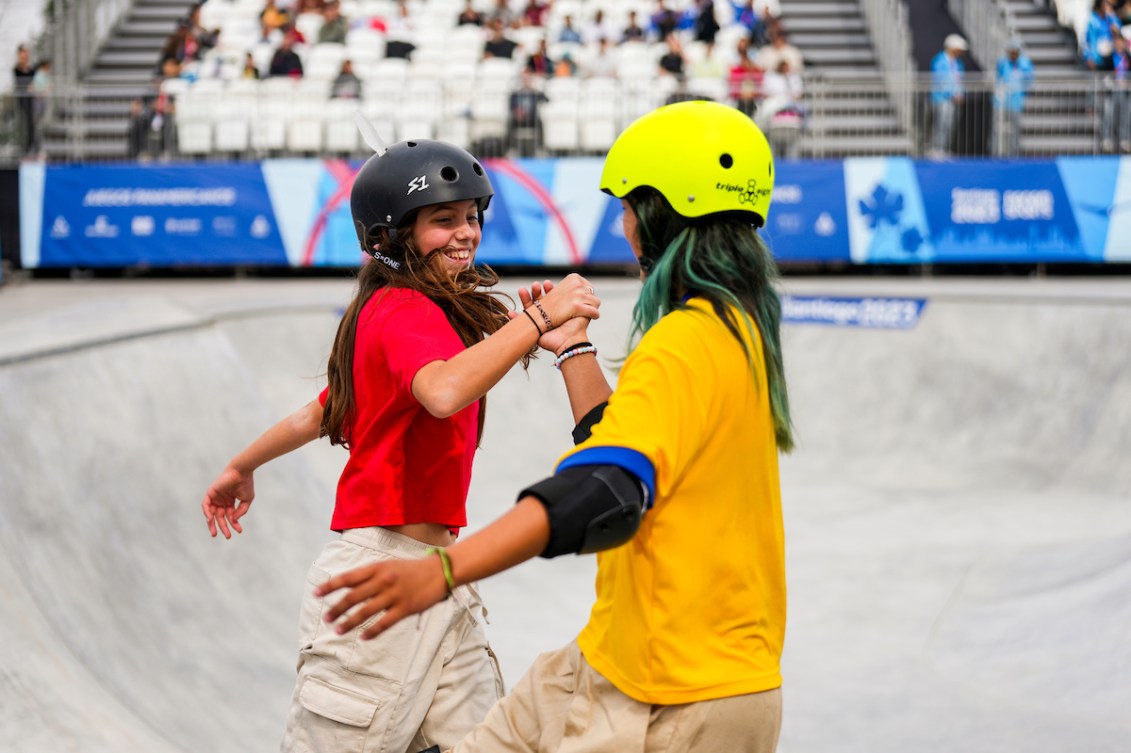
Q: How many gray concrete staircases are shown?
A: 3